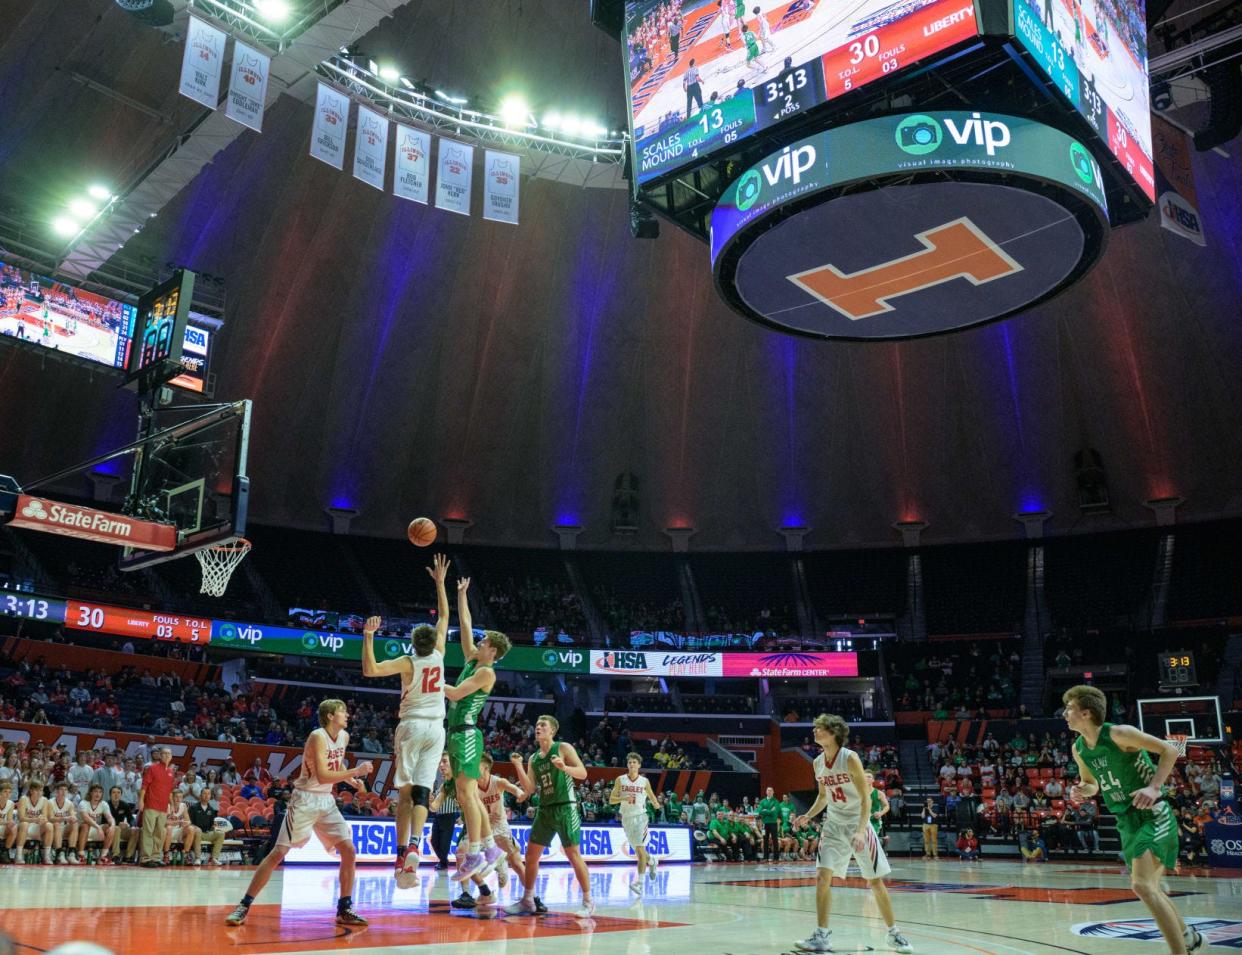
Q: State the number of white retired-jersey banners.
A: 7